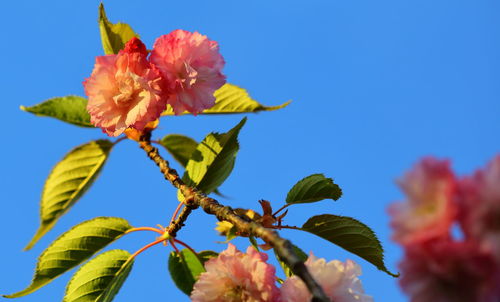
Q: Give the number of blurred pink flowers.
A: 3